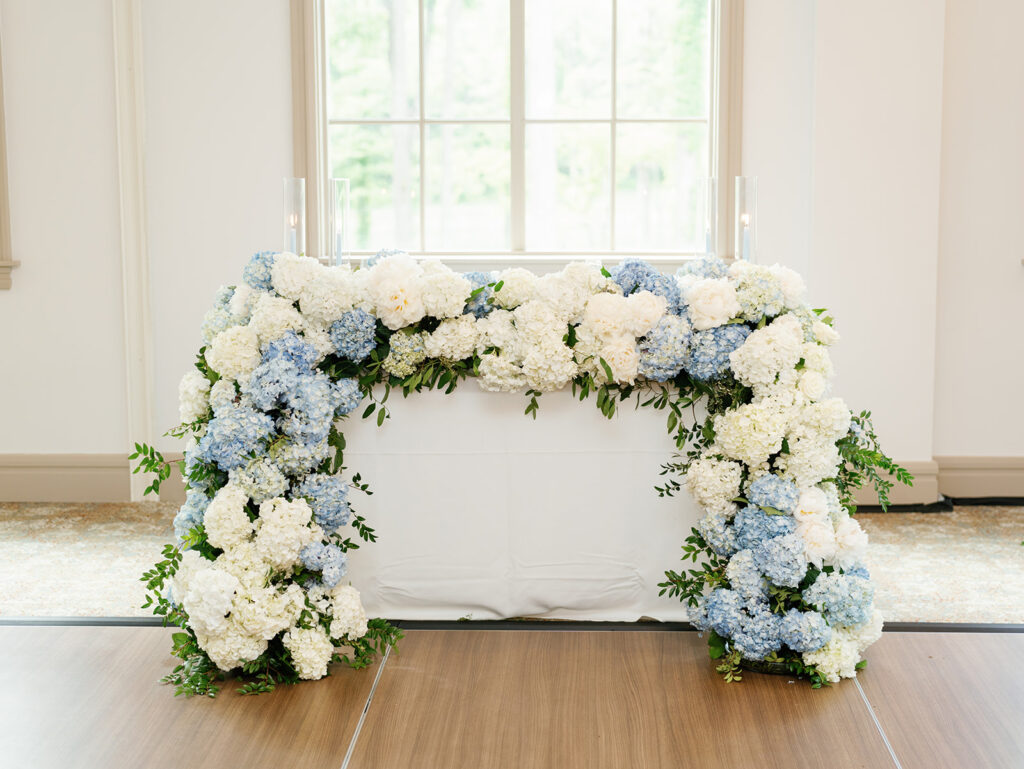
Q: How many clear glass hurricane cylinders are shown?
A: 4